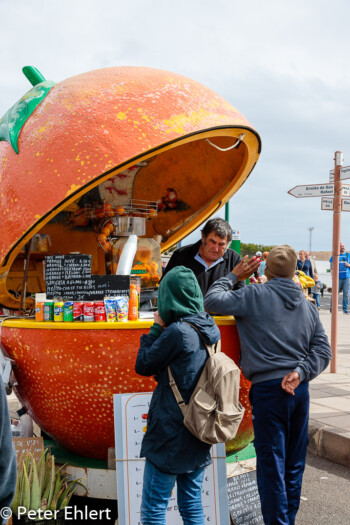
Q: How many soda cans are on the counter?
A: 7